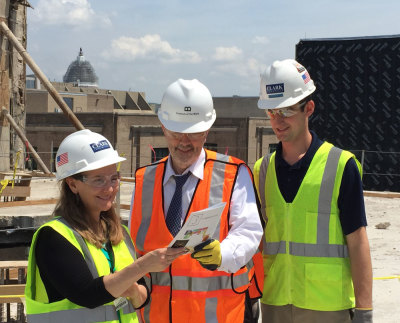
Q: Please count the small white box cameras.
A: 0